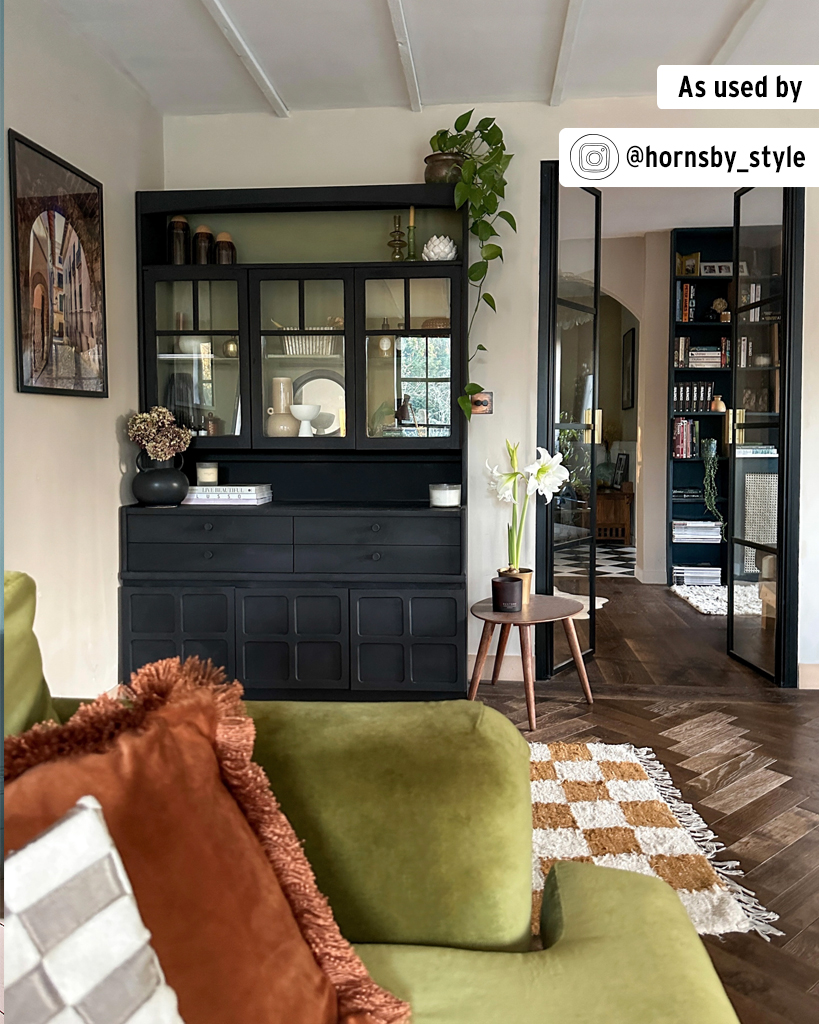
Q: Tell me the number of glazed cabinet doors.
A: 3